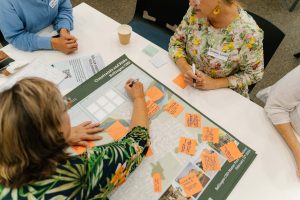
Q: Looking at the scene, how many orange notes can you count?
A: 14